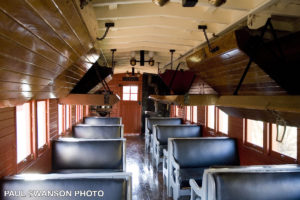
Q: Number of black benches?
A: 8